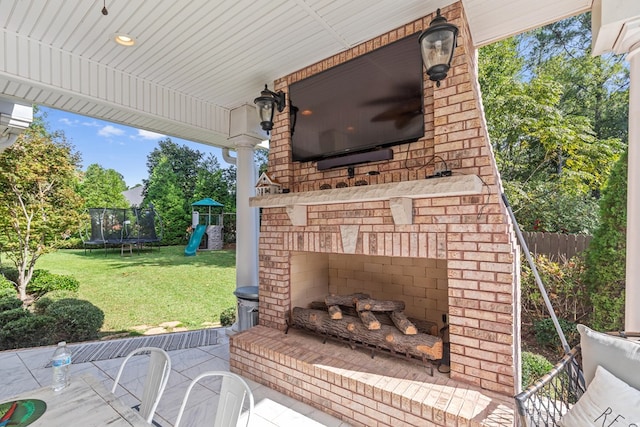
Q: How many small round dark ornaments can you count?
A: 3